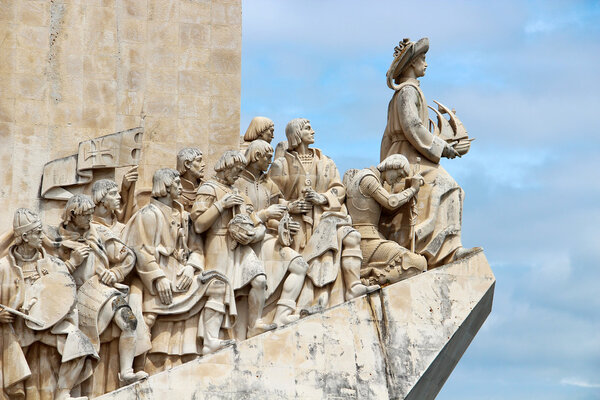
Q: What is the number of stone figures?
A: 11